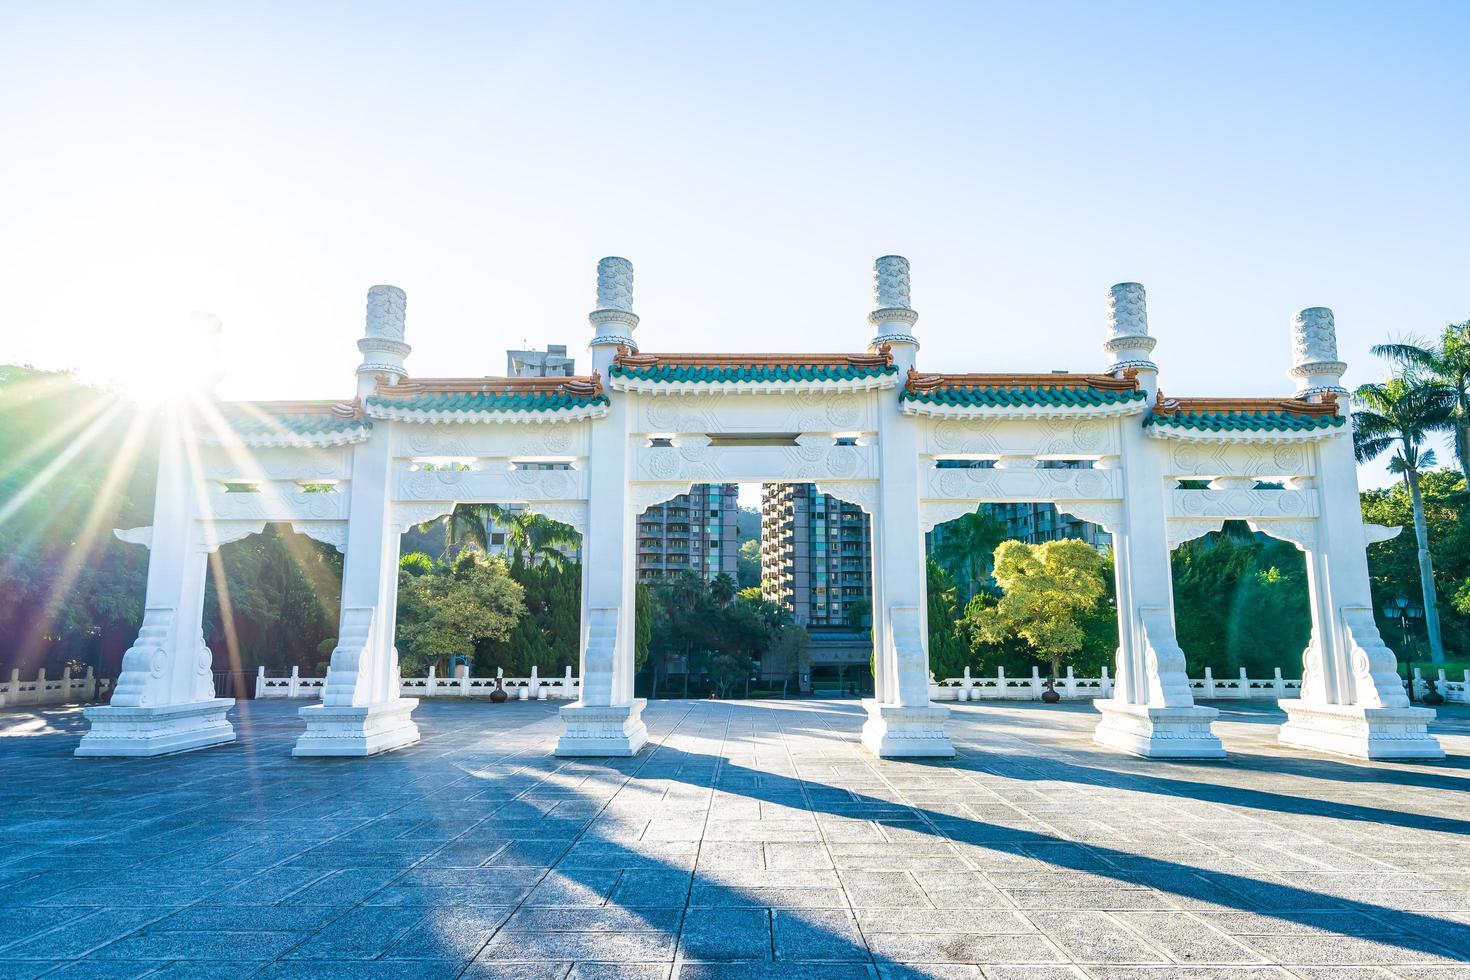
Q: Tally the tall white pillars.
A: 6